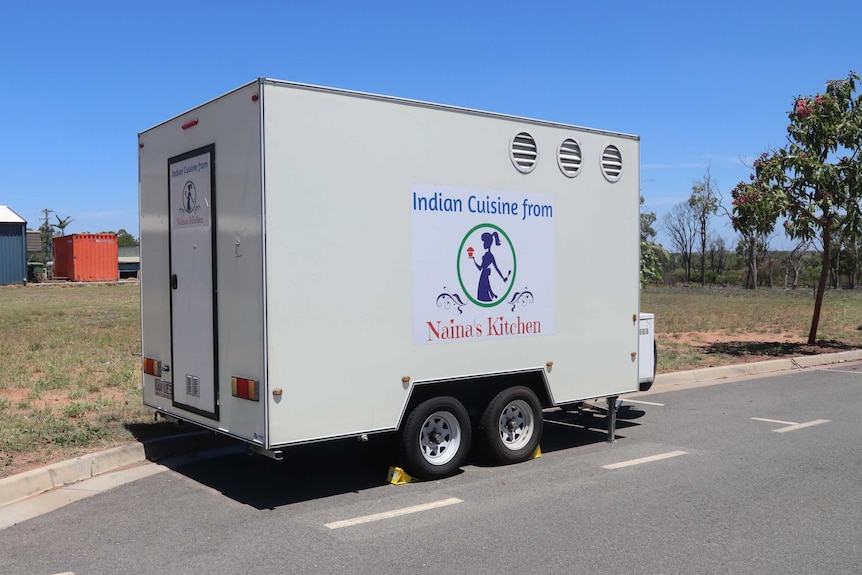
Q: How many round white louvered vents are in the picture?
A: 3